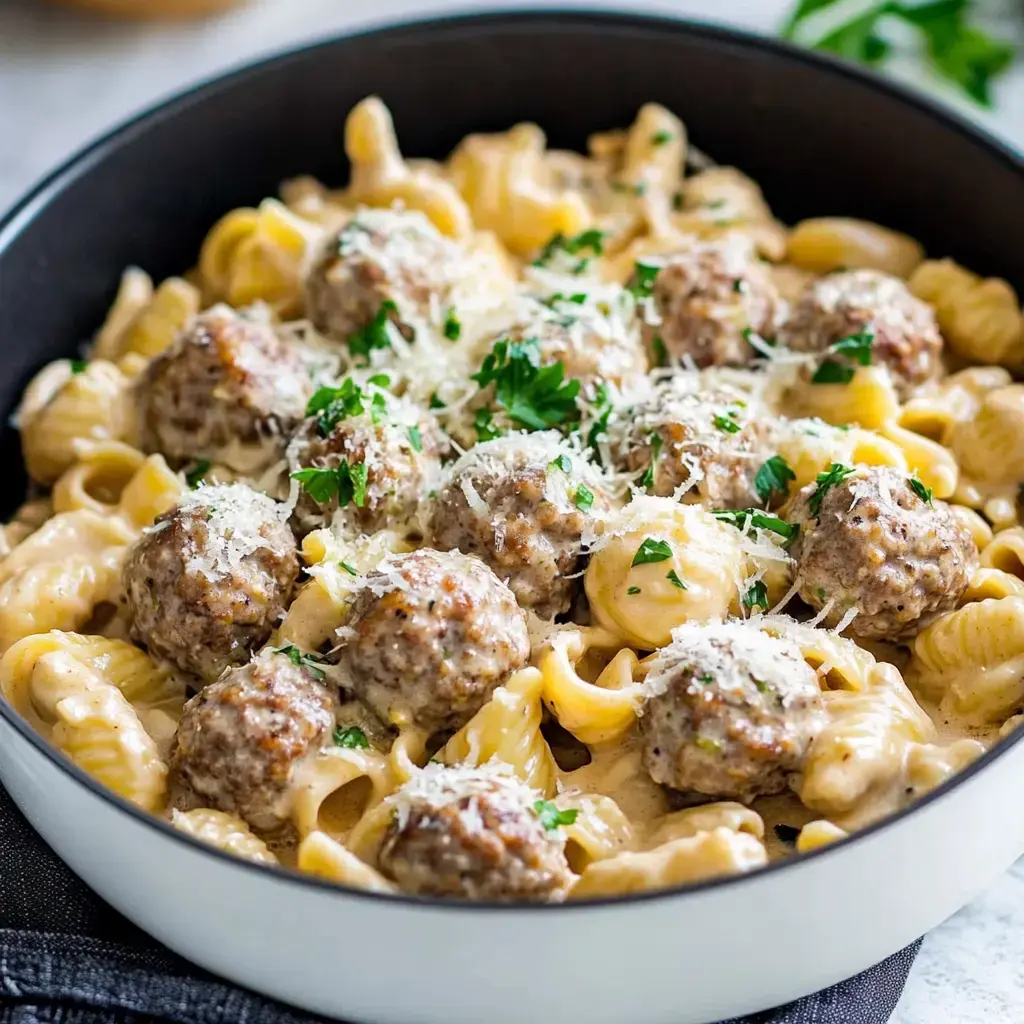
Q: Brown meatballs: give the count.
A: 14